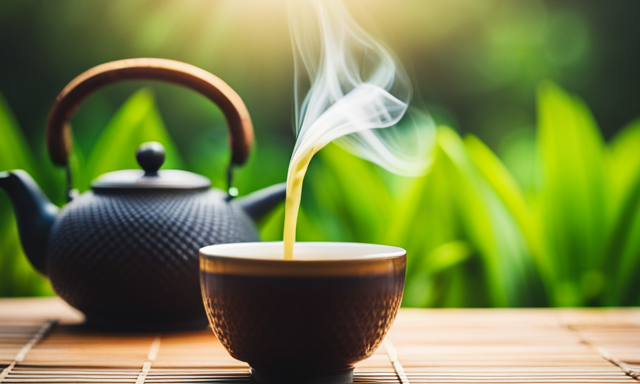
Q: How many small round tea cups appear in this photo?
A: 1